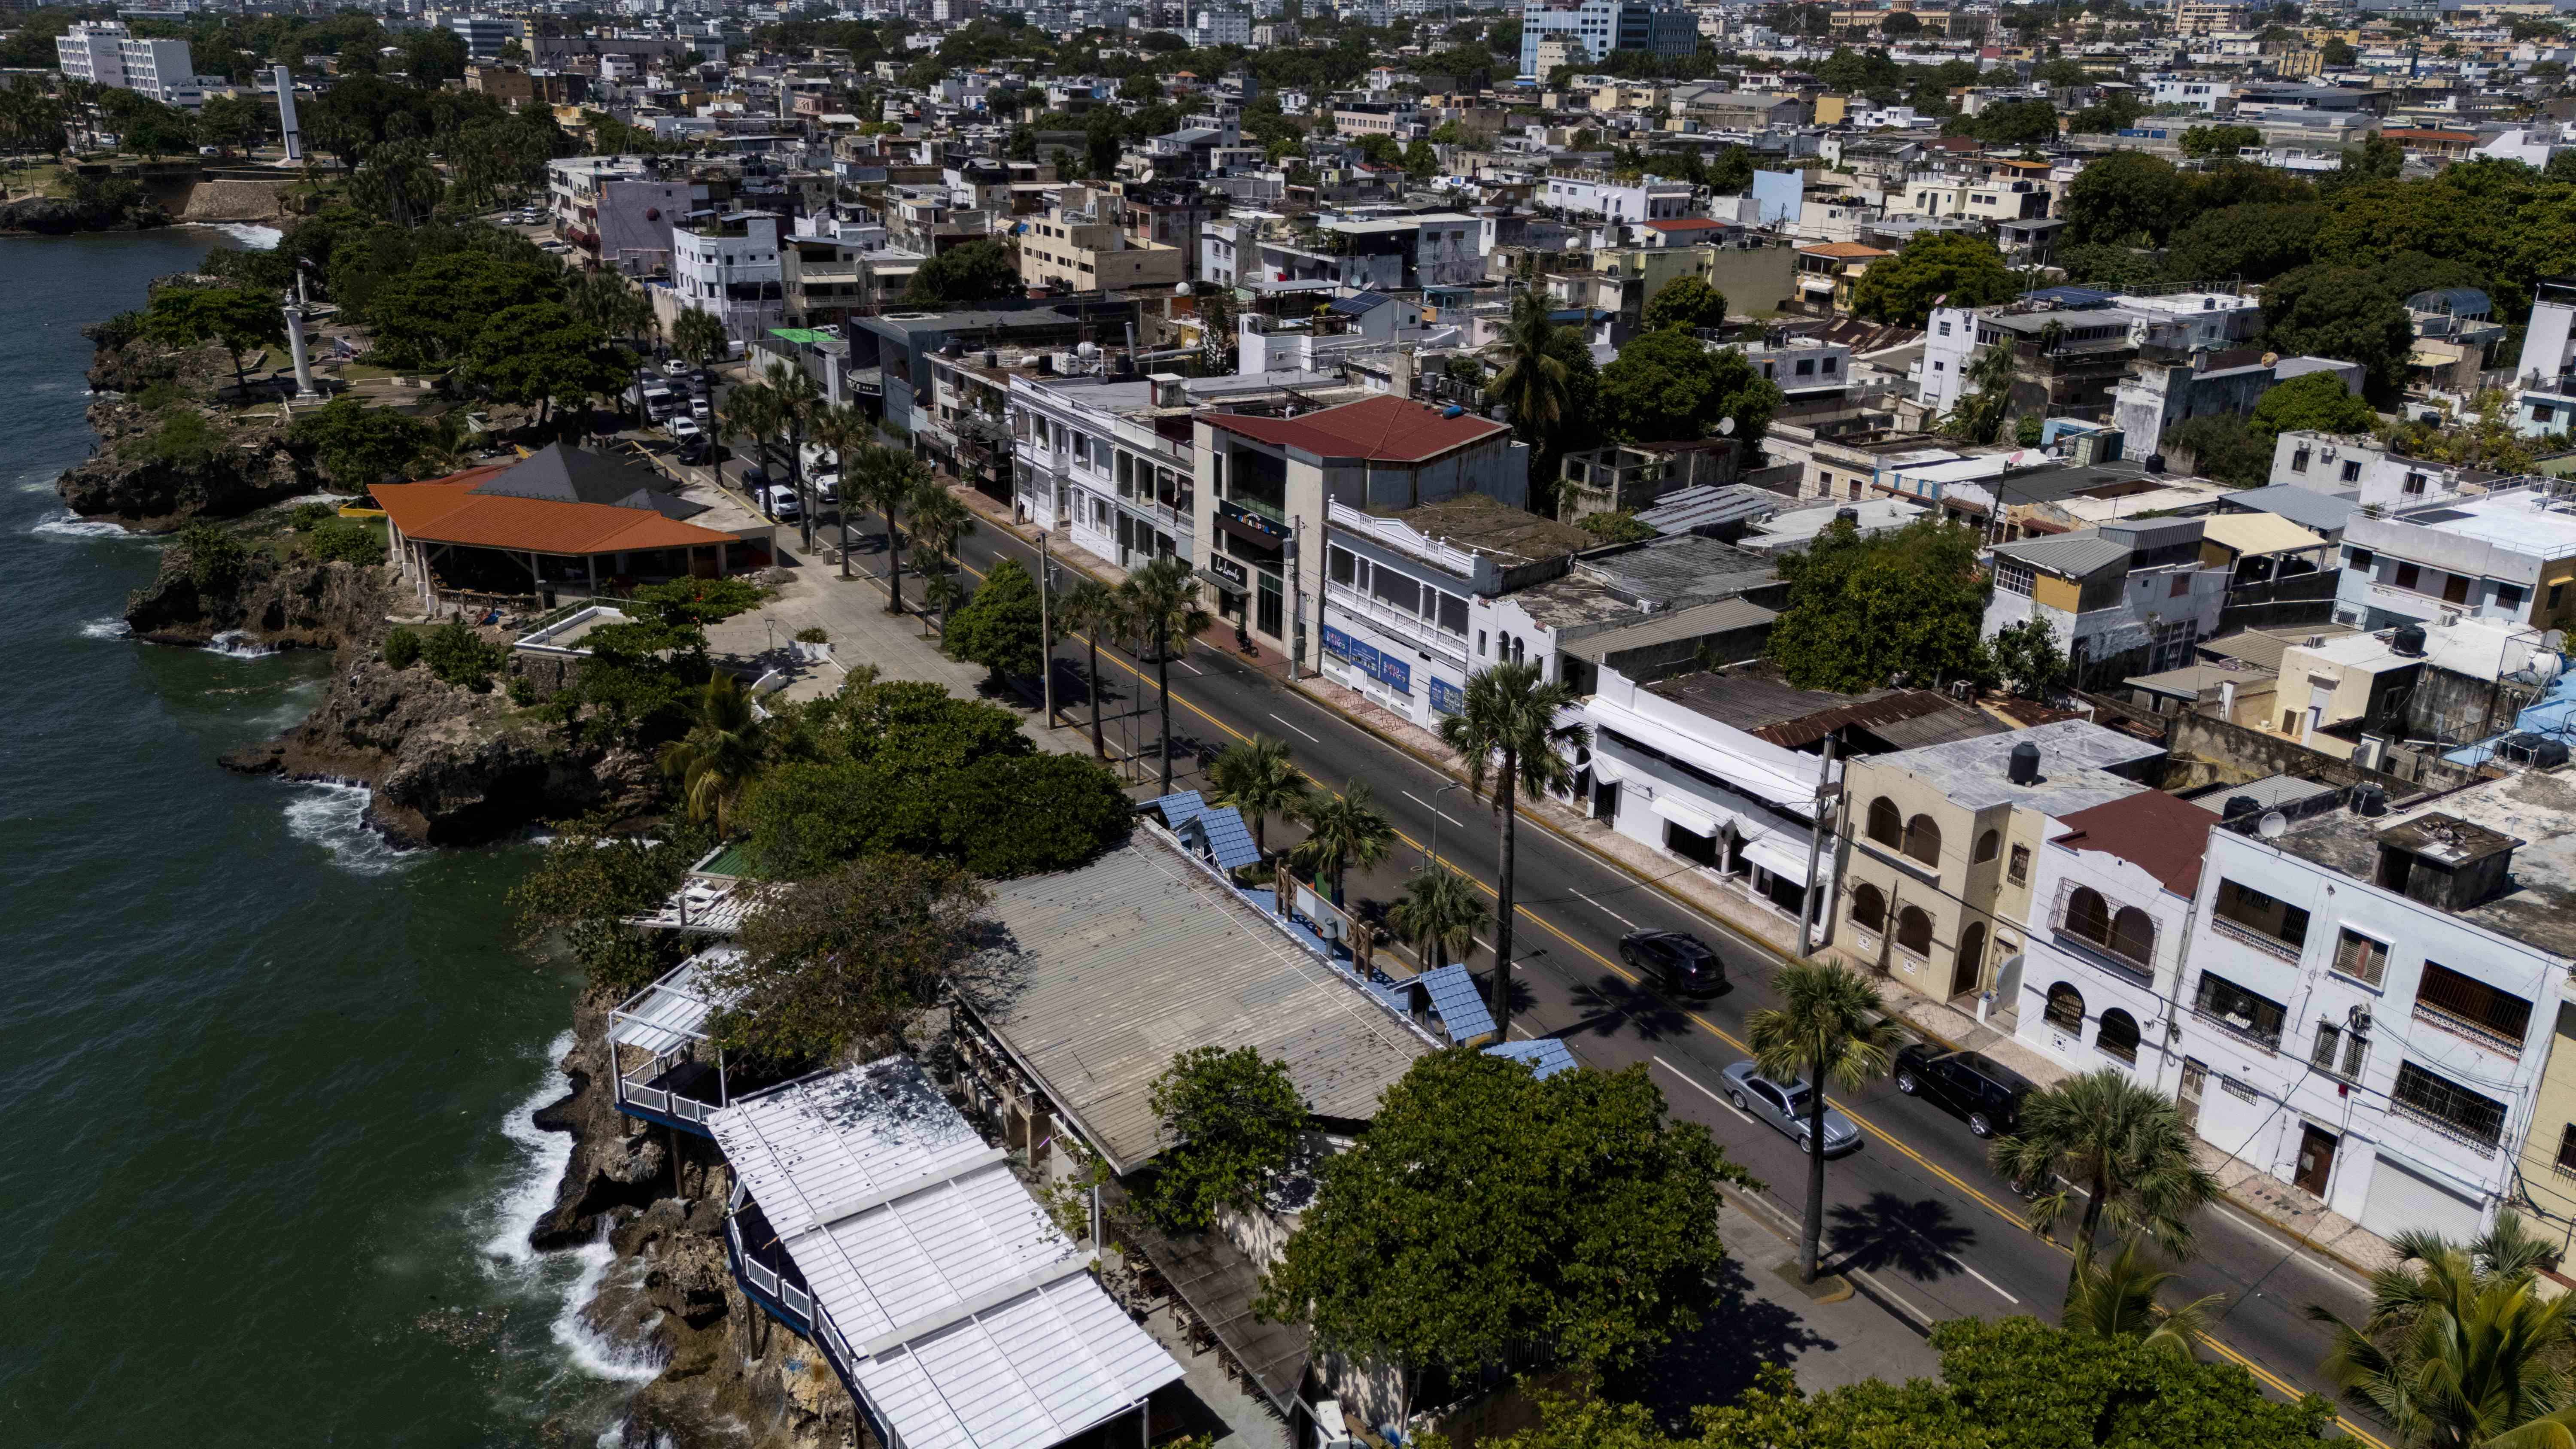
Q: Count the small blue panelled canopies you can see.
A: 4